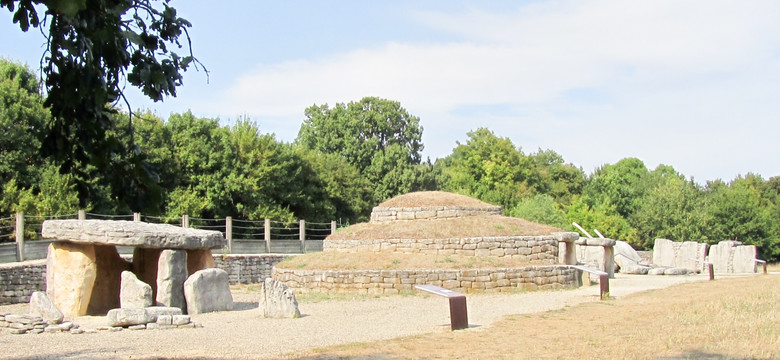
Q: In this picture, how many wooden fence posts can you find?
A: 8